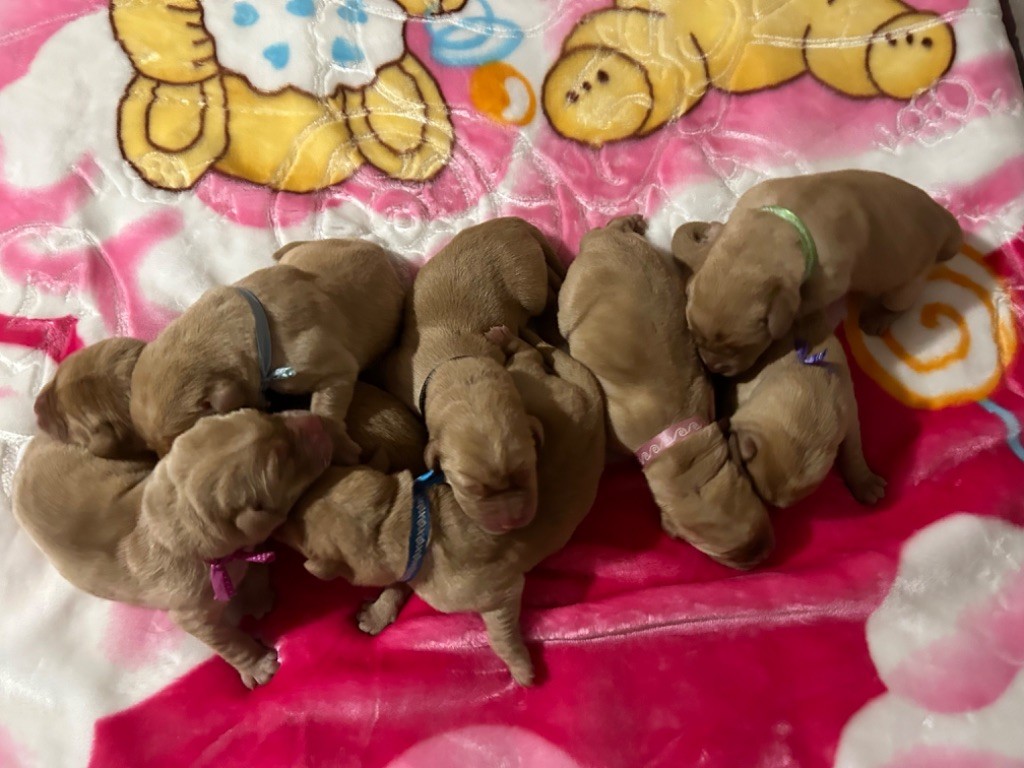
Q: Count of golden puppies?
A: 8